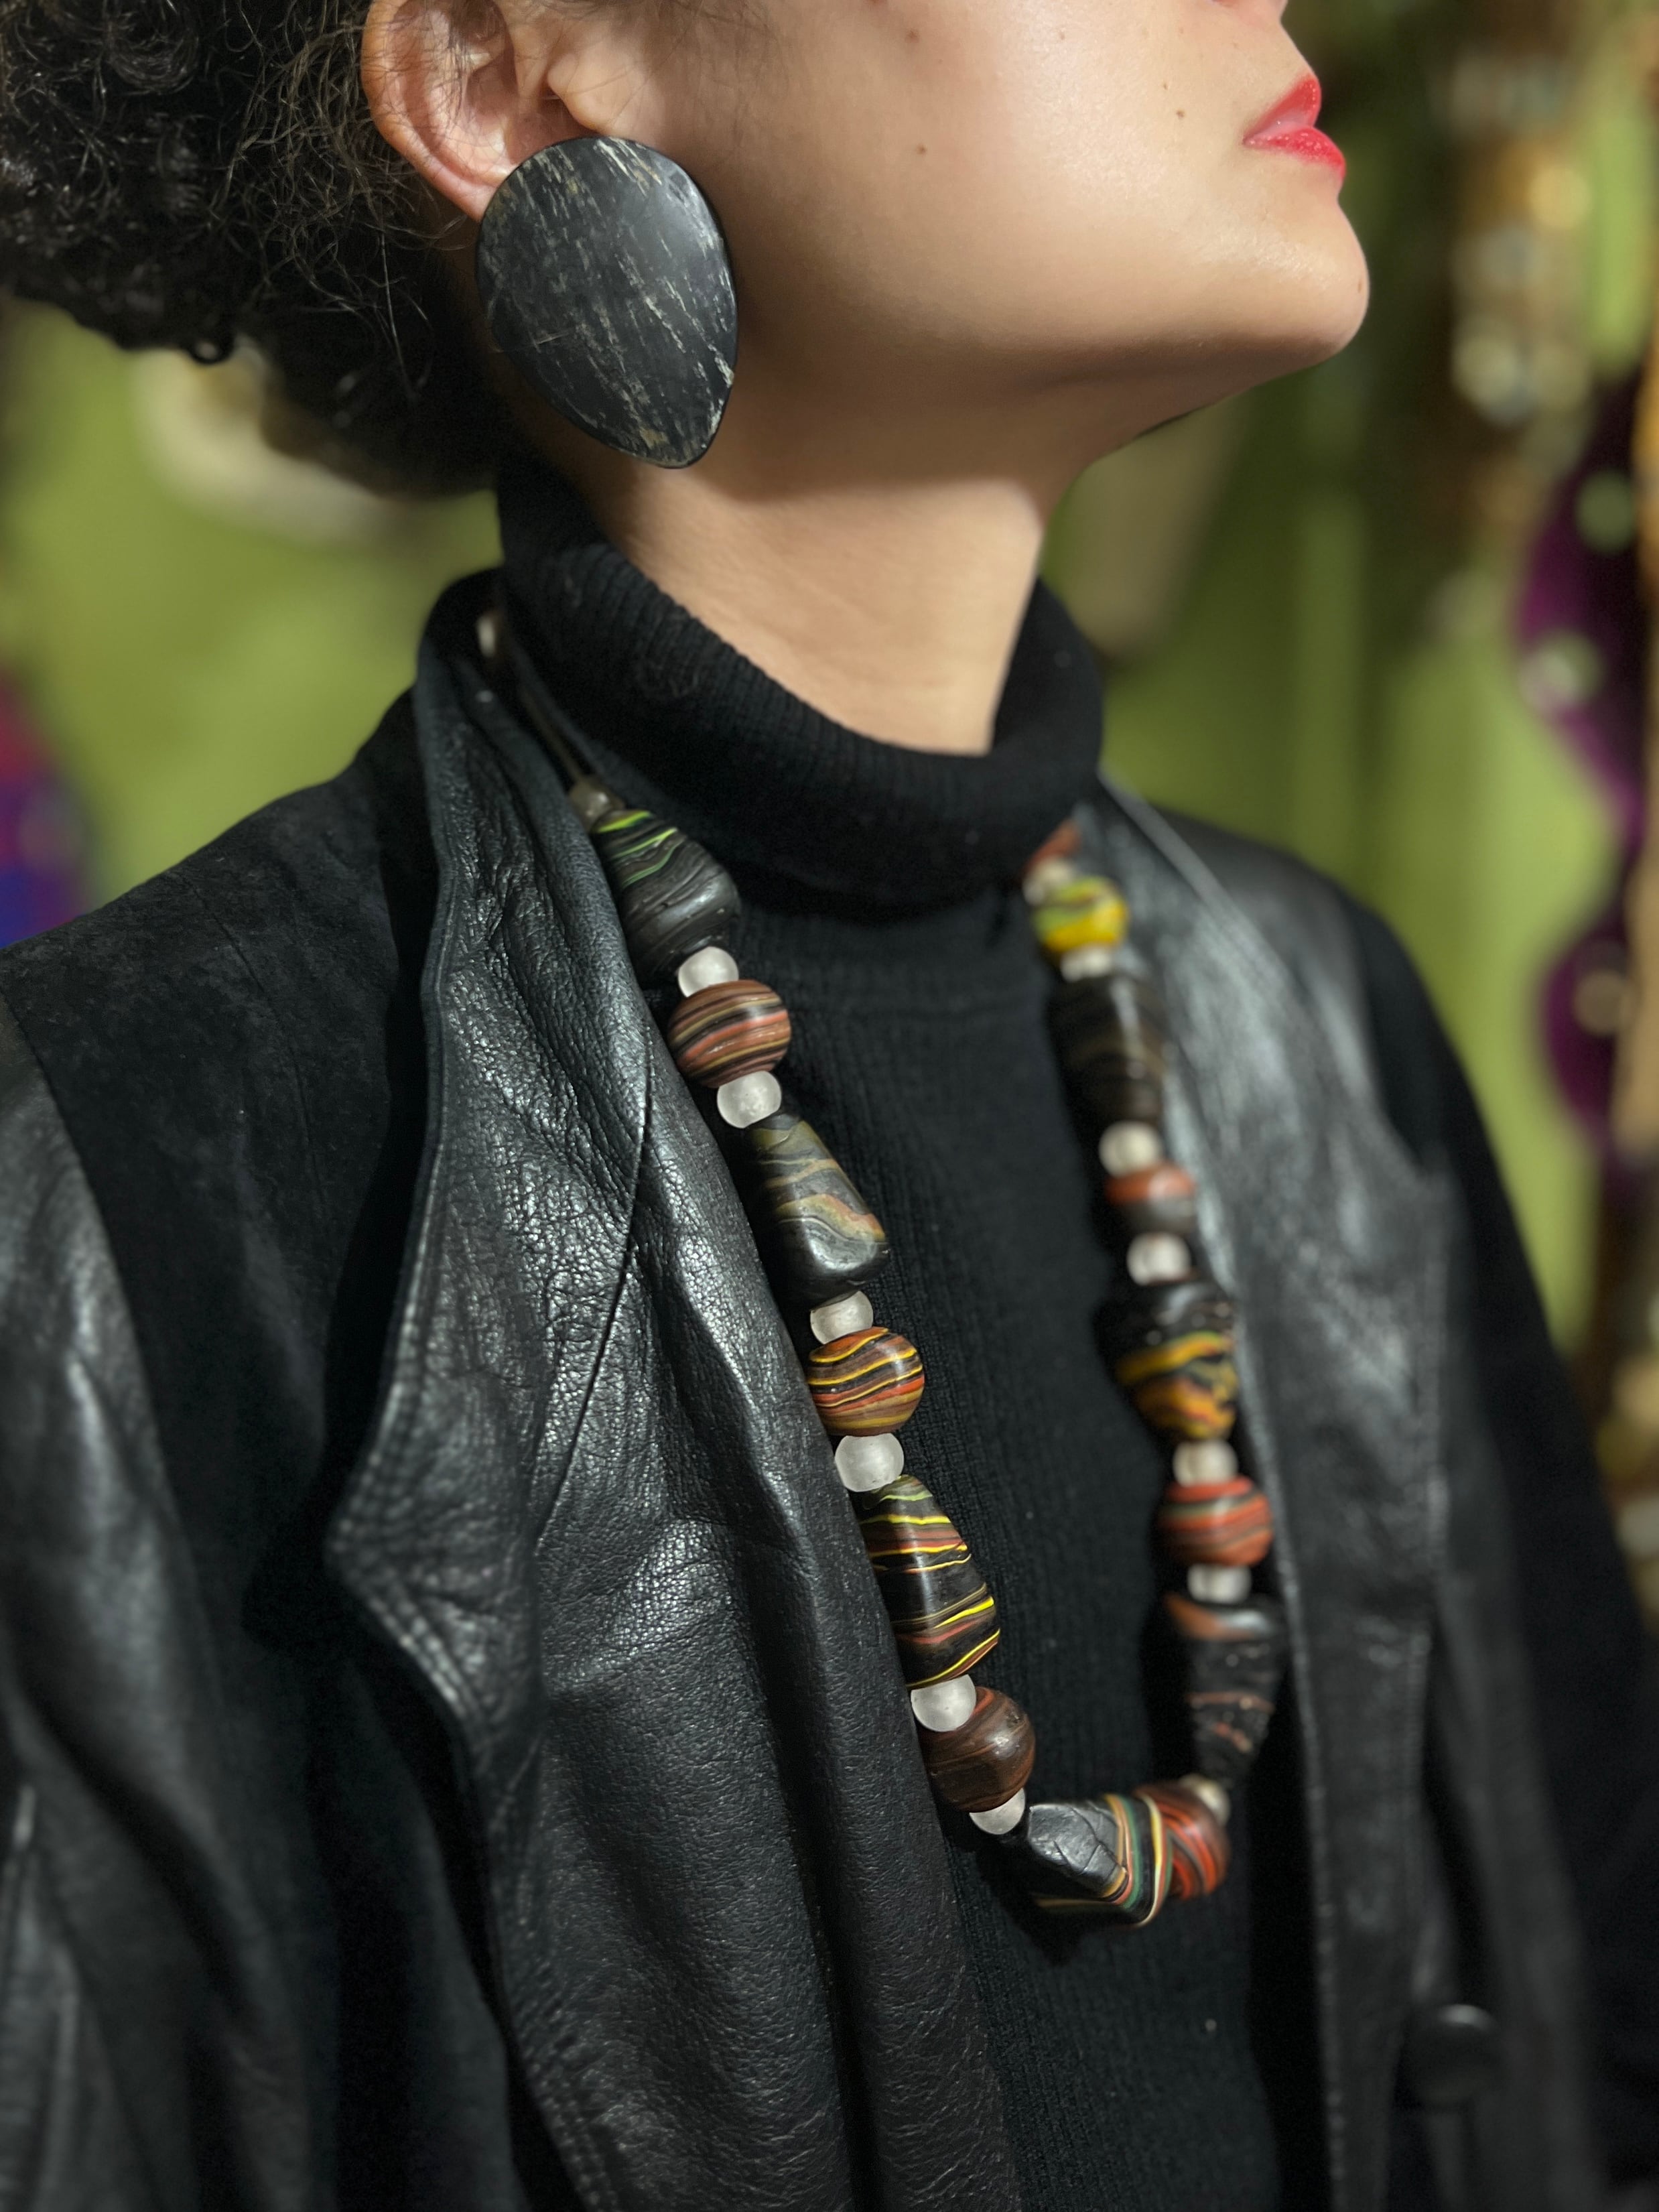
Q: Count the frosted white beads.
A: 13